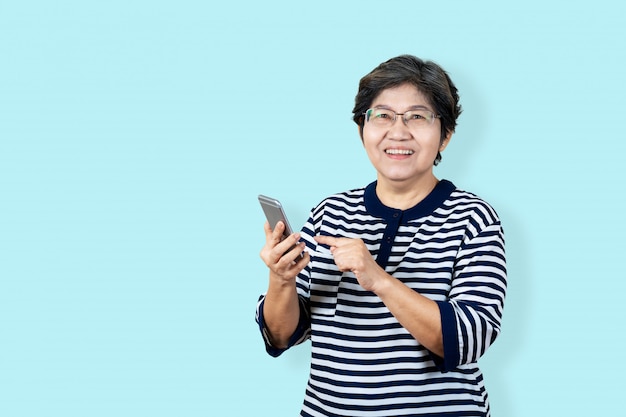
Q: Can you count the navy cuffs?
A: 2